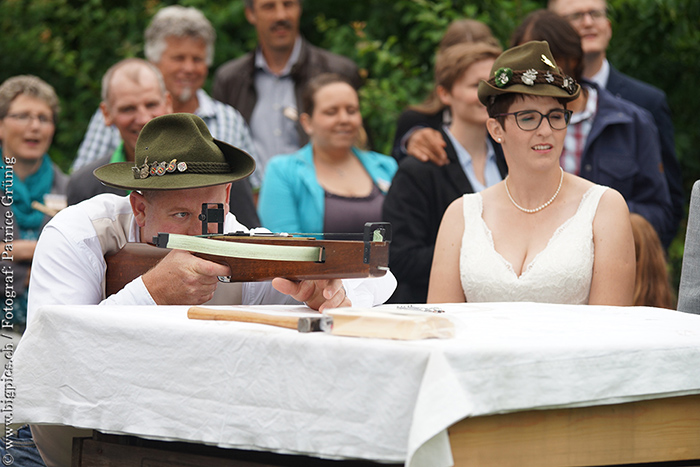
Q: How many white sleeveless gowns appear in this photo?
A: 1